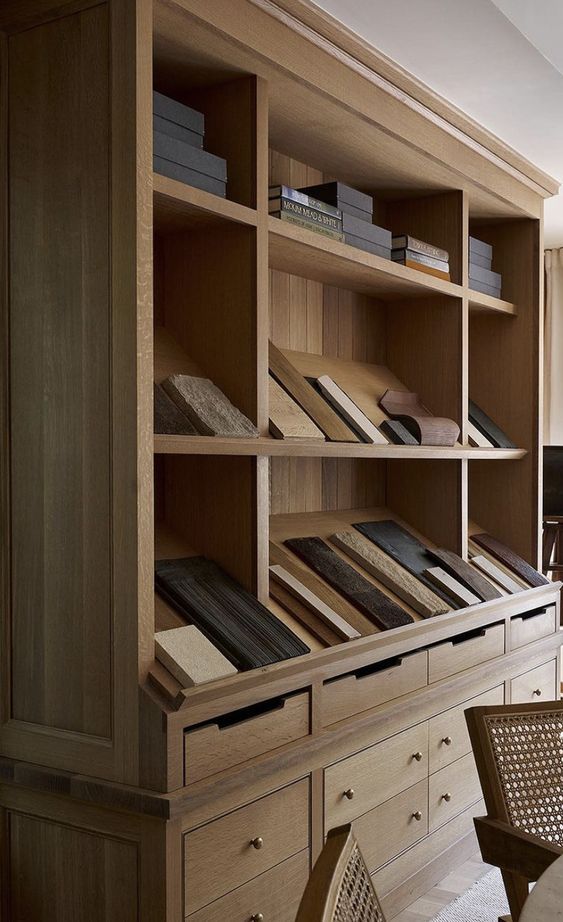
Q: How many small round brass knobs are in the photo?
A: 8